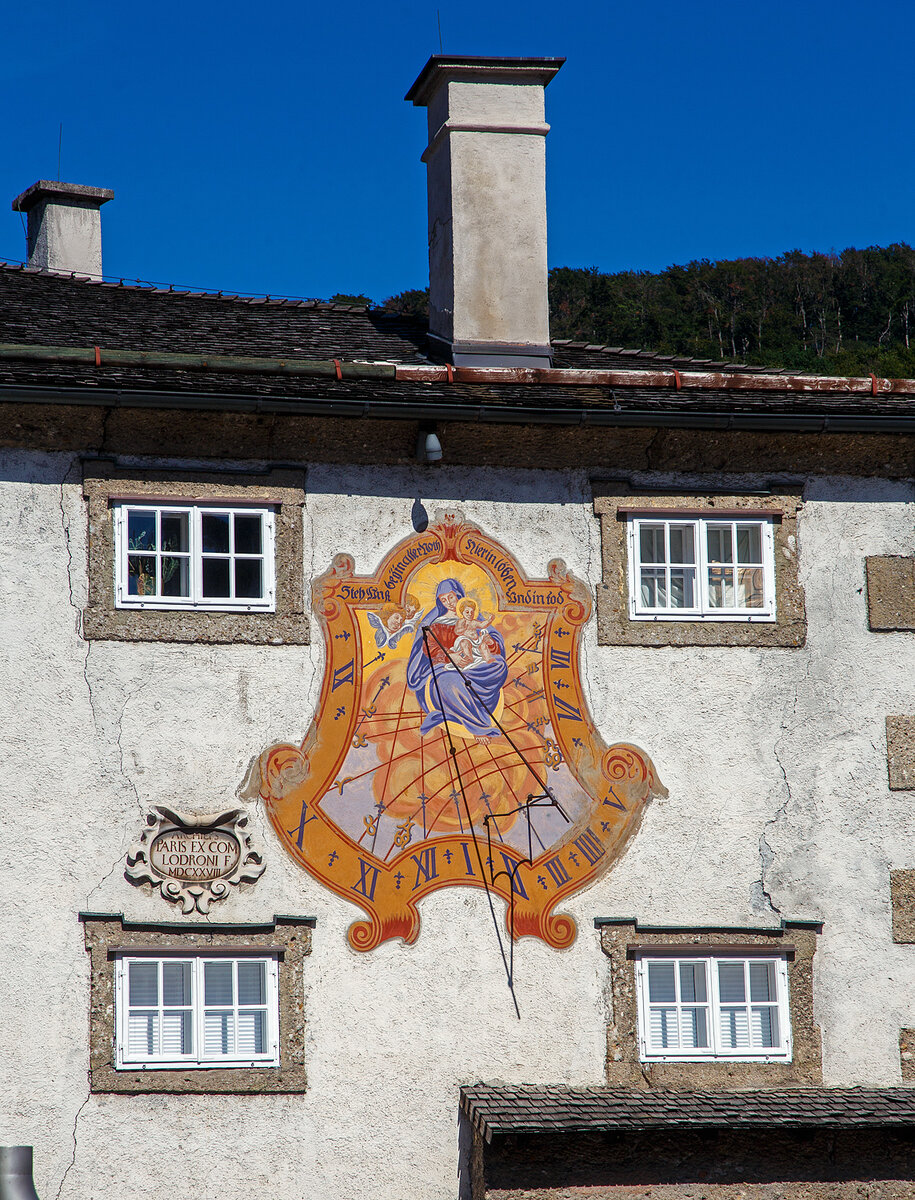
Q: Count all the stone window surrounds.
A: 4